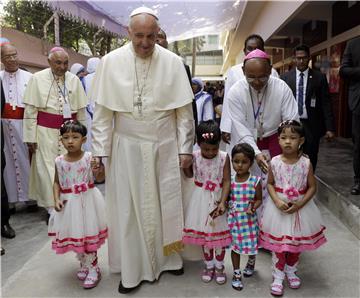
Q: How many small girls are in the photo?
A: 4